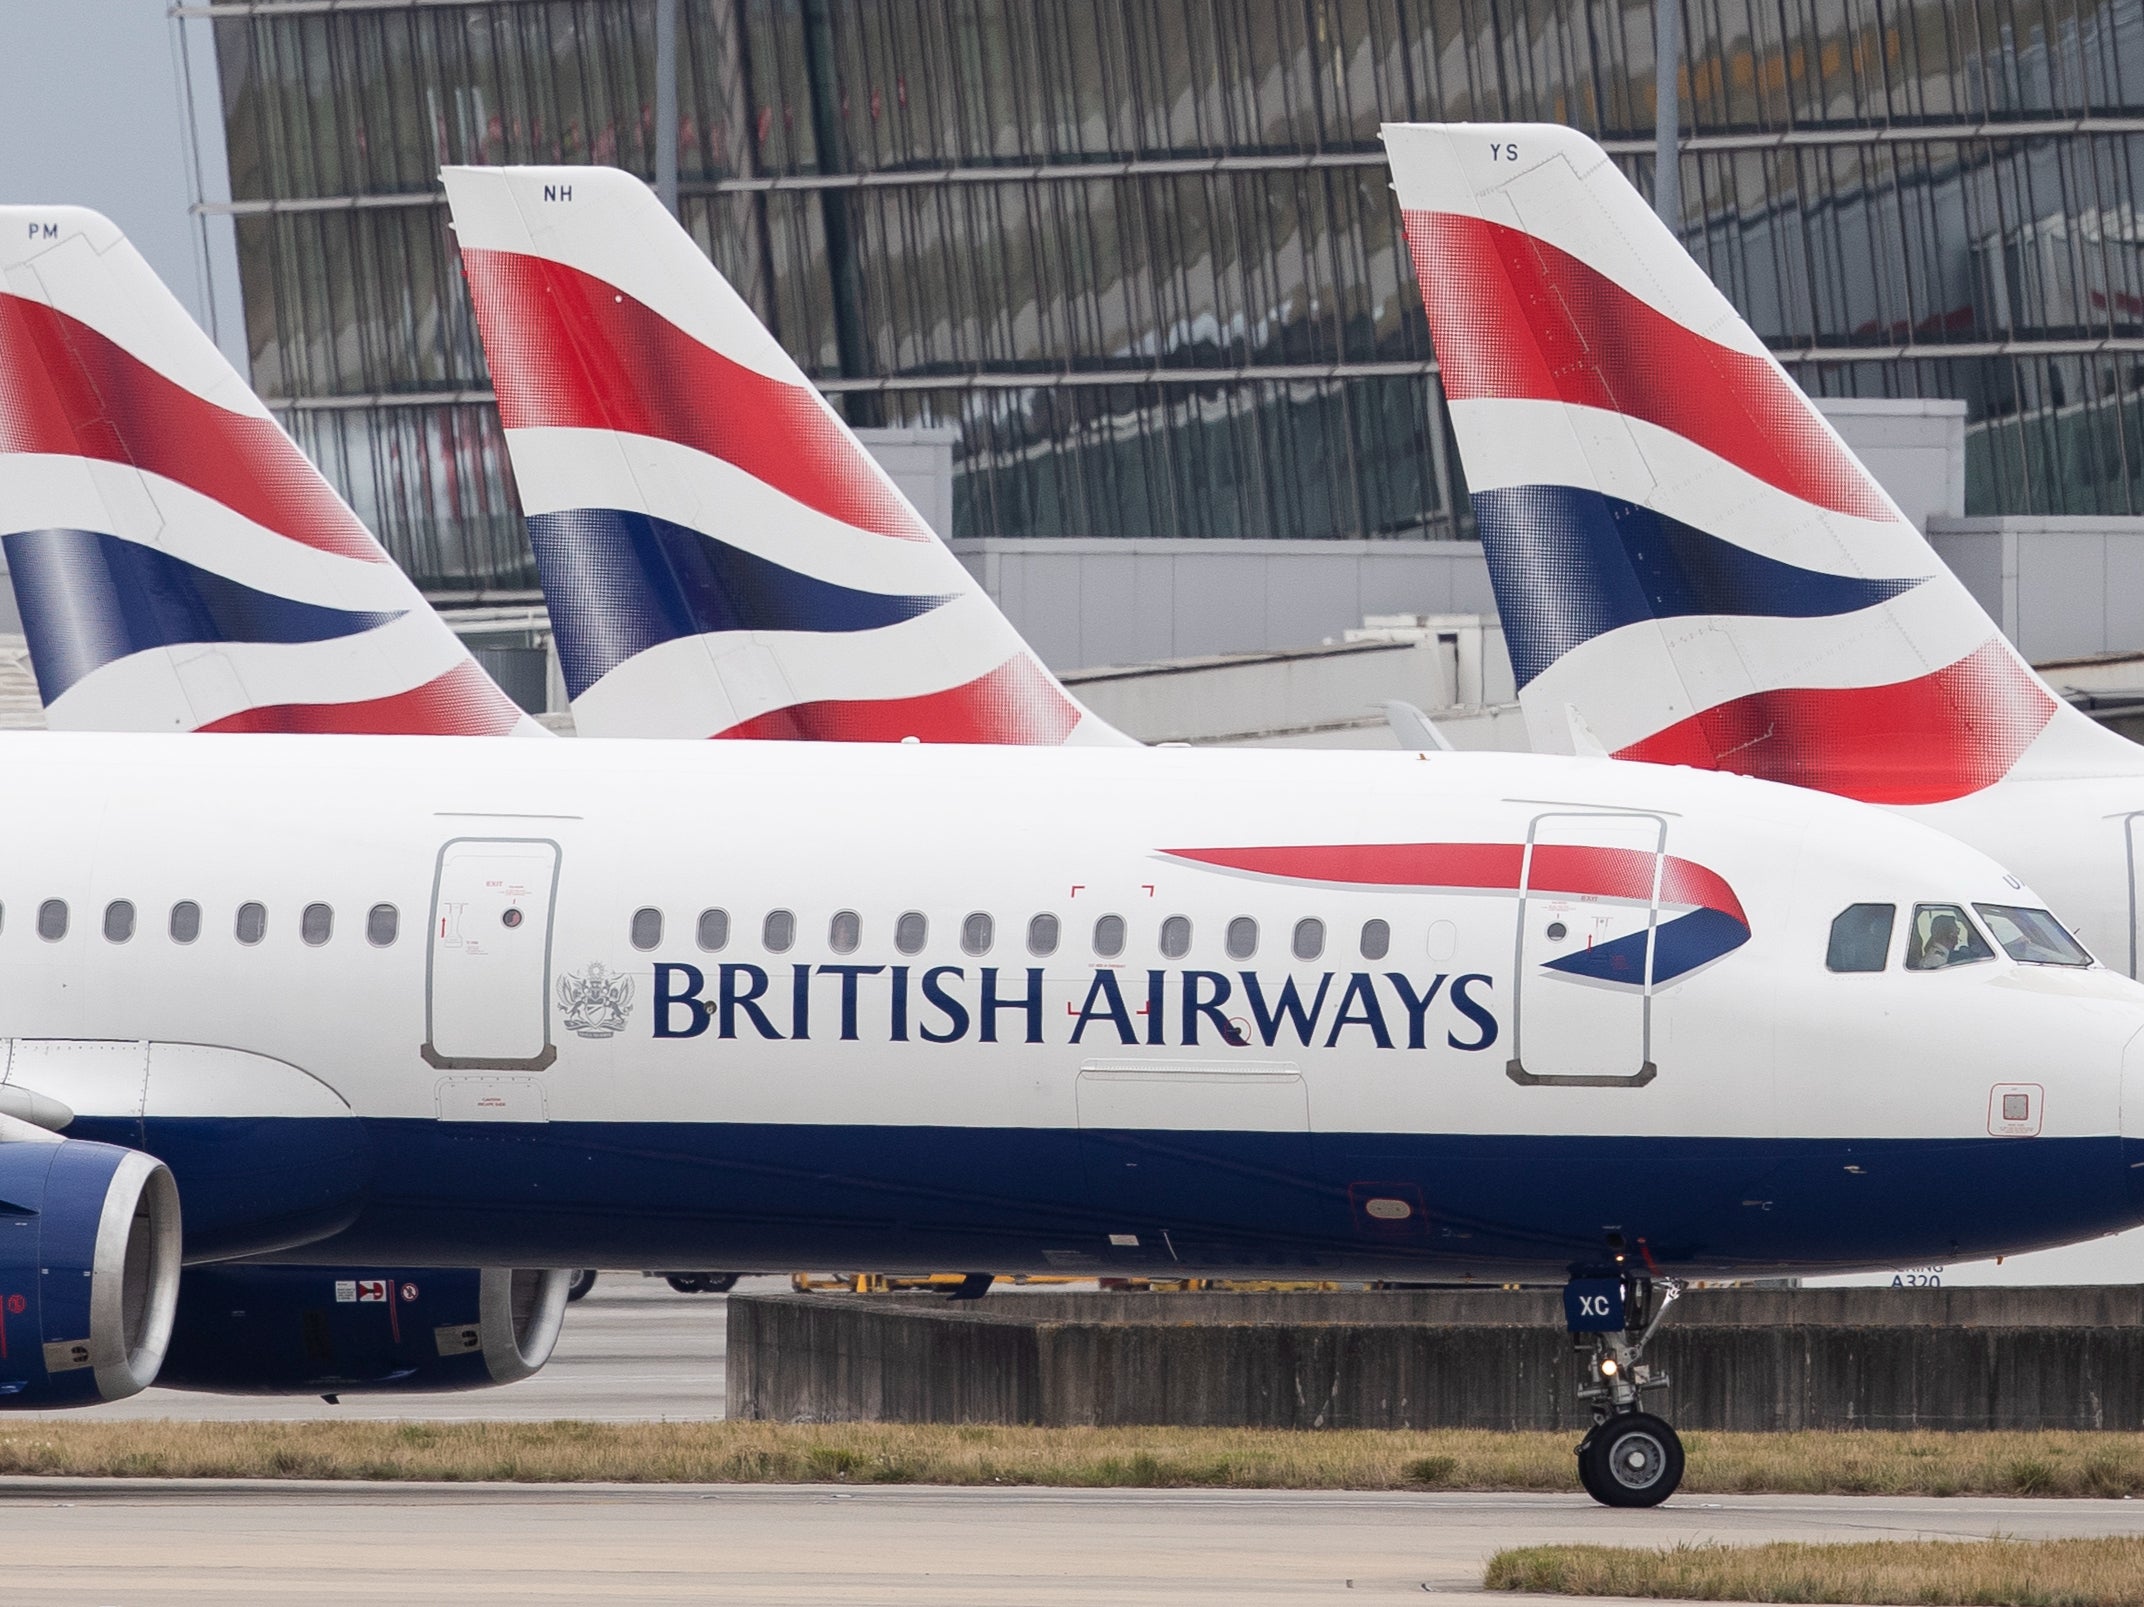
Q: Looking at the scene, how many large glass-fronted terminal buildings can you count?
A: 1